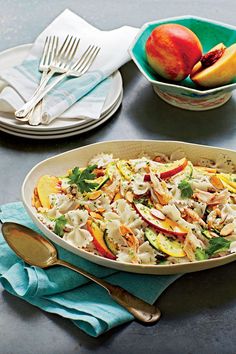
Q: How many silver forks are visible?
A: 3